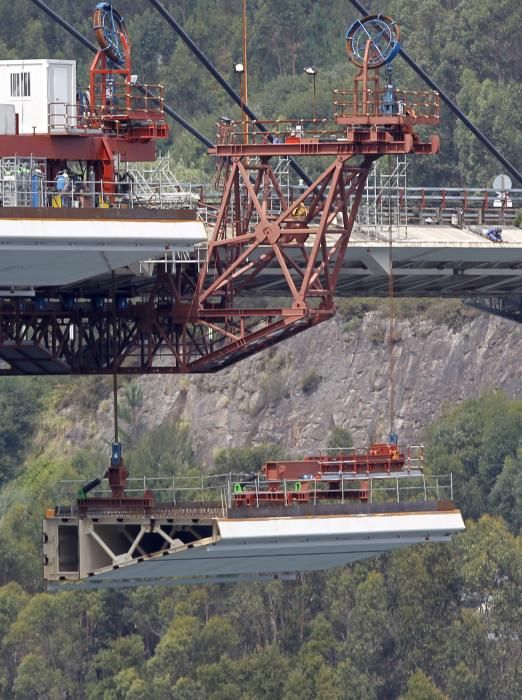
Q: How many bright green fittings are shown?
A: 3